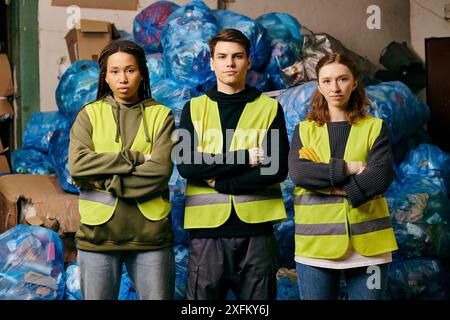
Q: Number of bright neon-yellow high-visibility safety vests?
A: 3